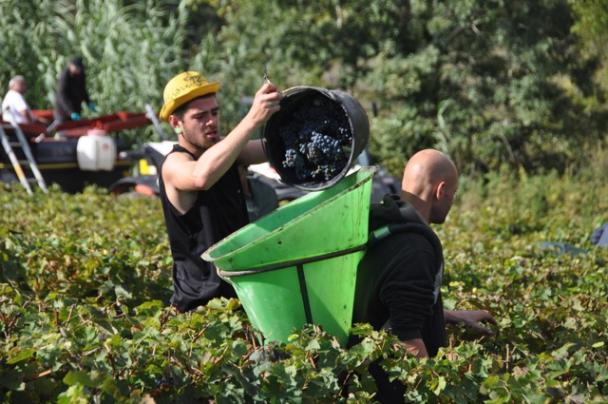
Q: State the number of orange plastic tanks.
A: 0